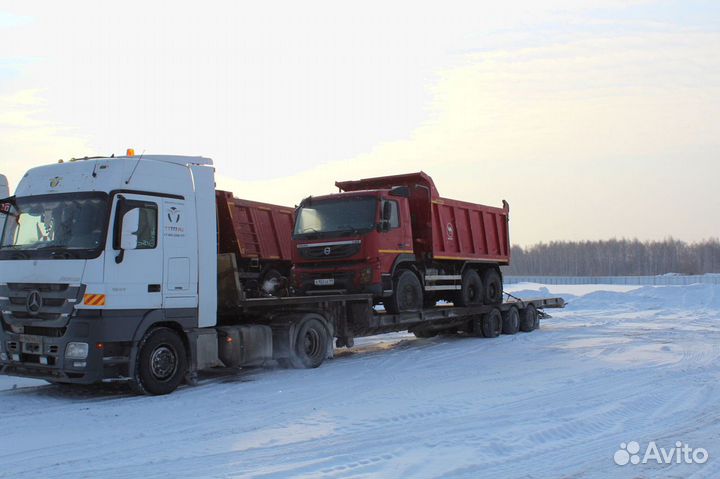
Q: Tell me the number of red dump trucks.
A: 2